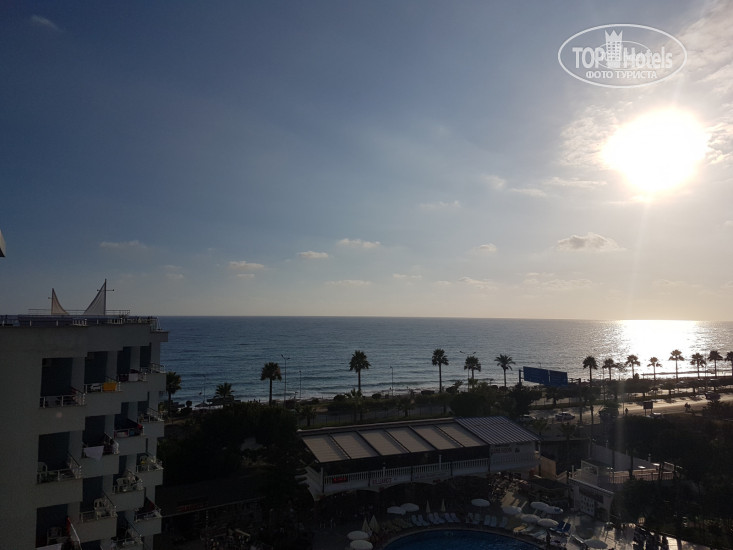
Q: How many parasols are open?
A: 11